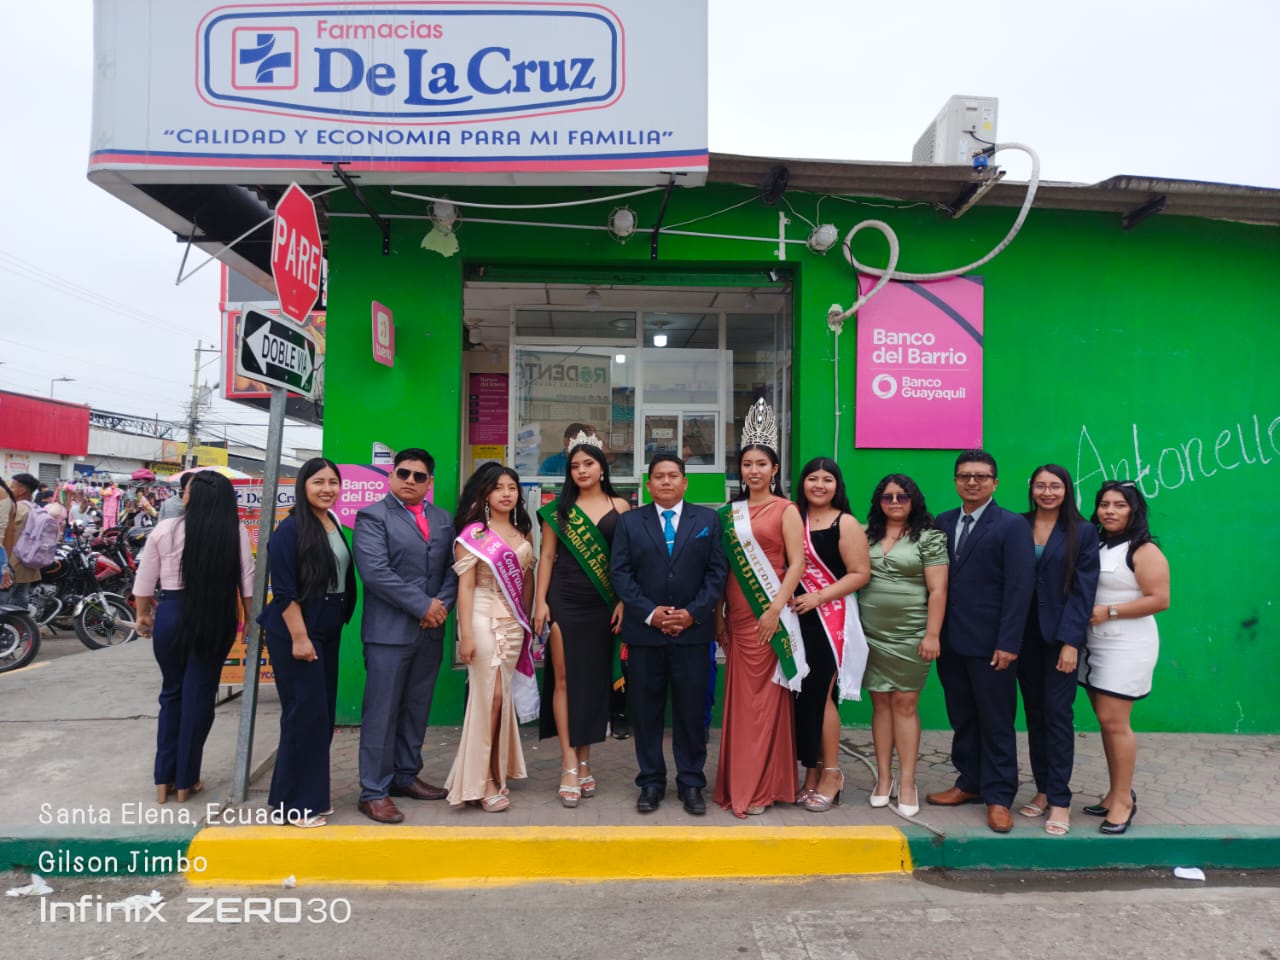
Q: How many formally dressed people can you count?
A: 12